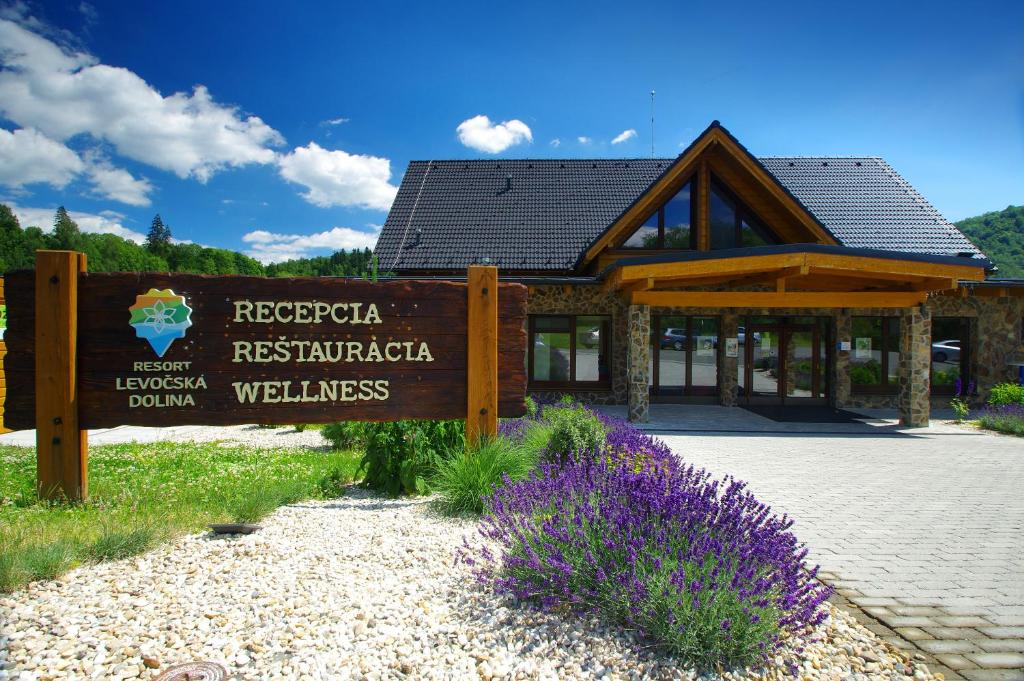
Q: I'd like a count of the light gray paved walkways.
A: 1